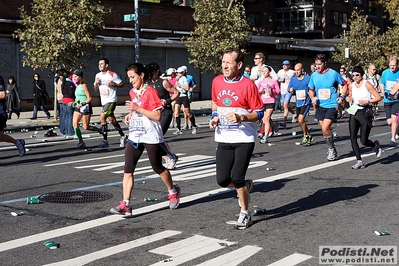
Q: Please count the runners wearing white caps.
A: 3